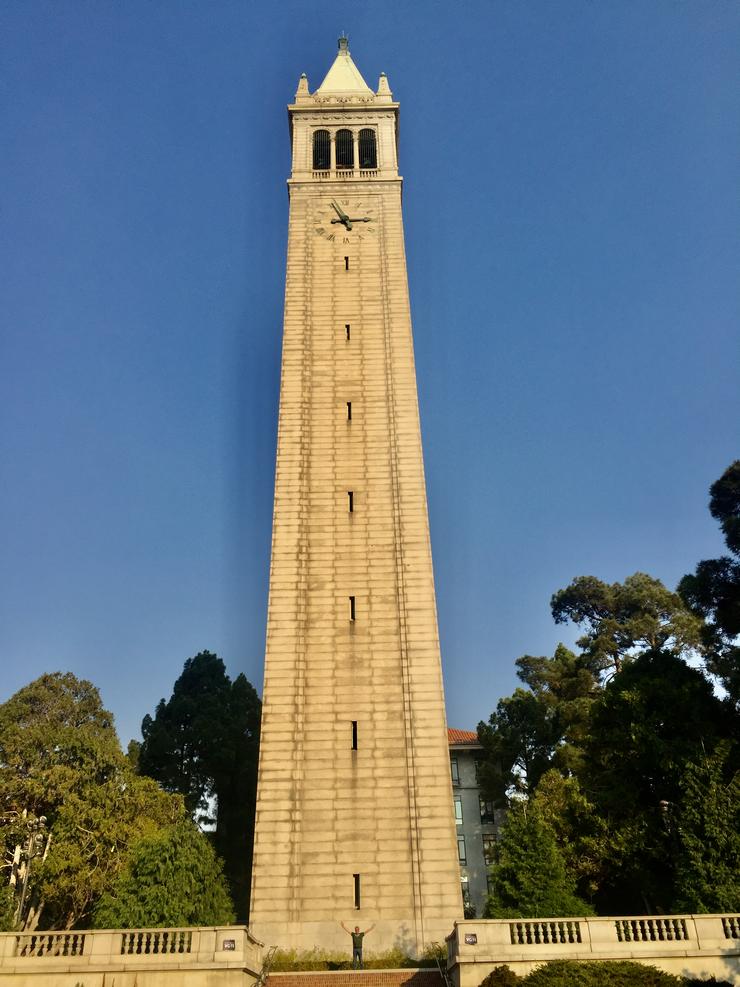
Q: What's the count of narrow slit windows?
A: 7